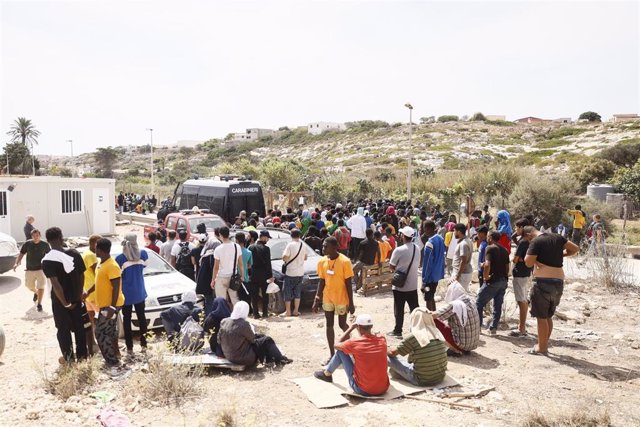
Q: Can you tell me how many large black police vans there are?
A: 1